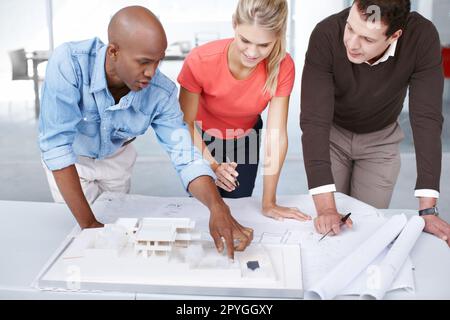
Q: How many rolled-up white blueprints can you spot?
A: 2